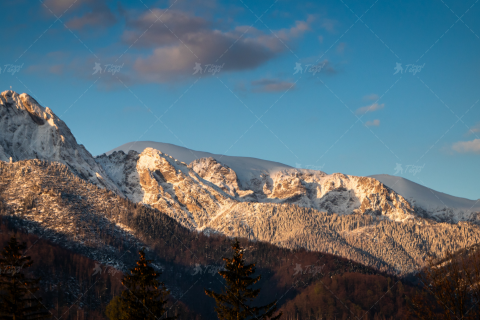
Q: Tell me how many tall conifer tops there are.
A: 3